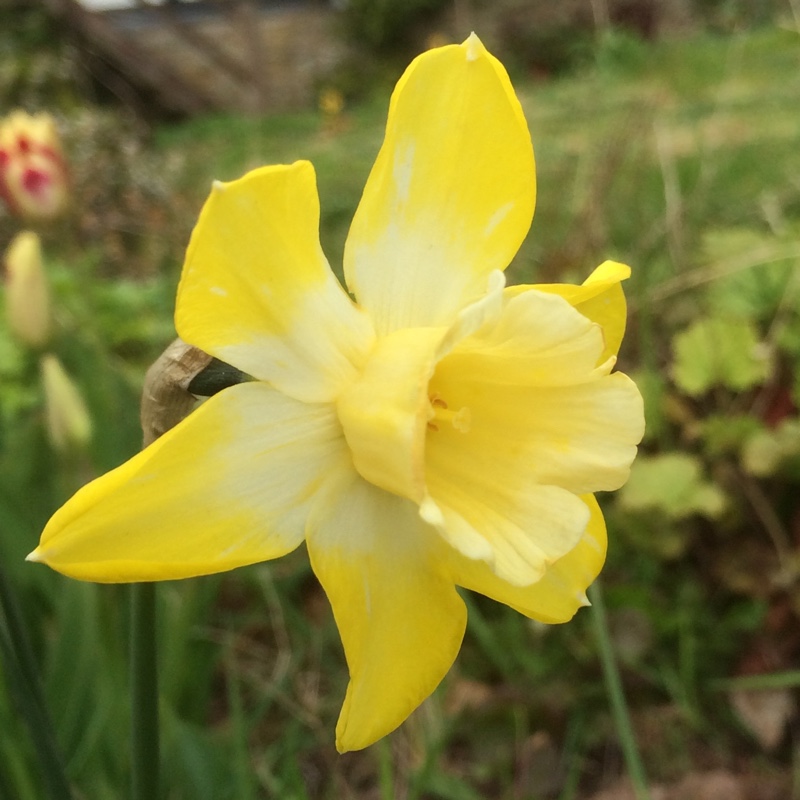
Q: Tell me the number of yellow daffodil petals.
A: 6